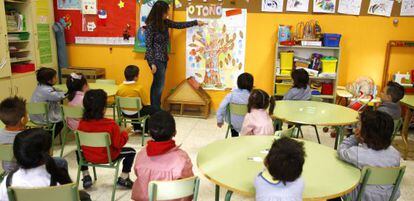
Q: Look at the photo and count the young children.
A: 13